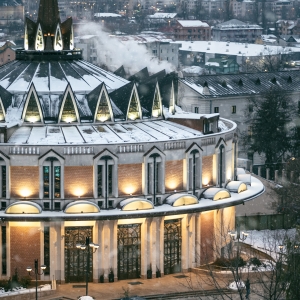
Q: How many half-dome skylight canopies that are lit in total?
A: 6